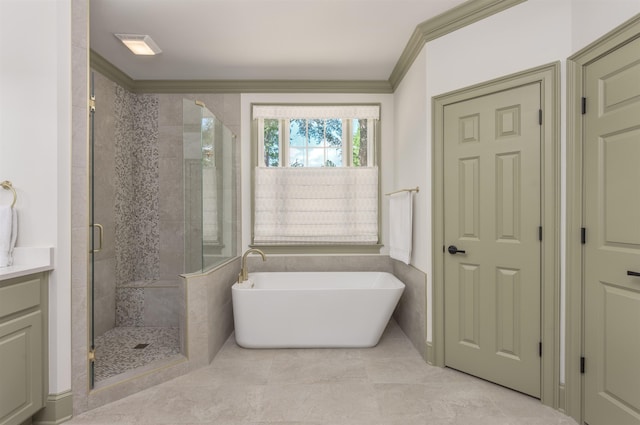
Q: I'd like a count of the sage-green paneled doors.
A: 2